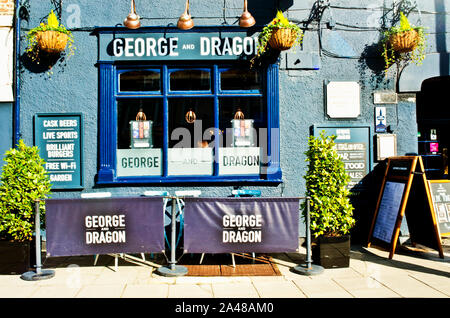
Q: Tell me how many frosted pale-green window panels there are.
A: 3